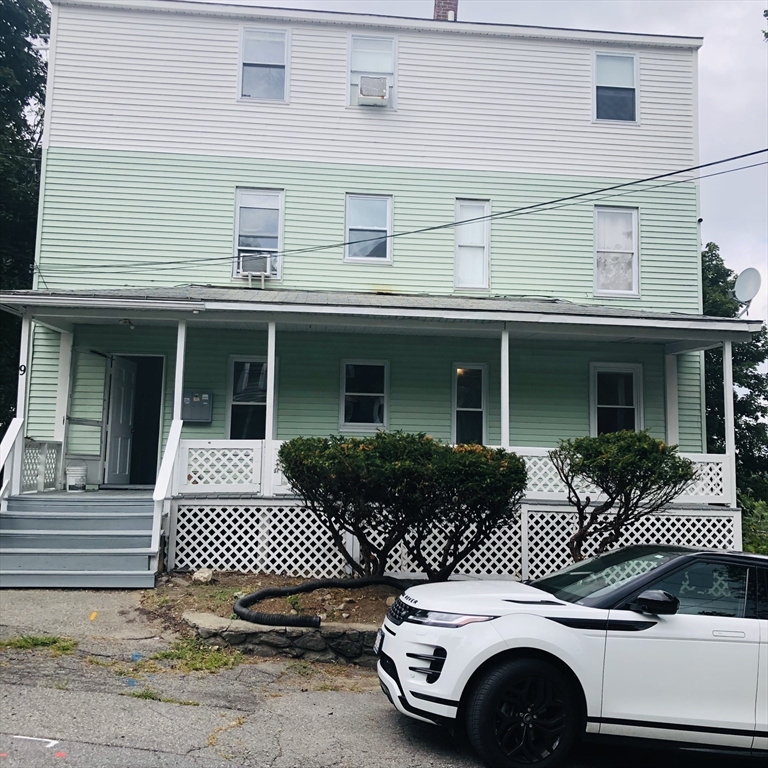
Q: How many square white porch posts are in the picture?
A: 5